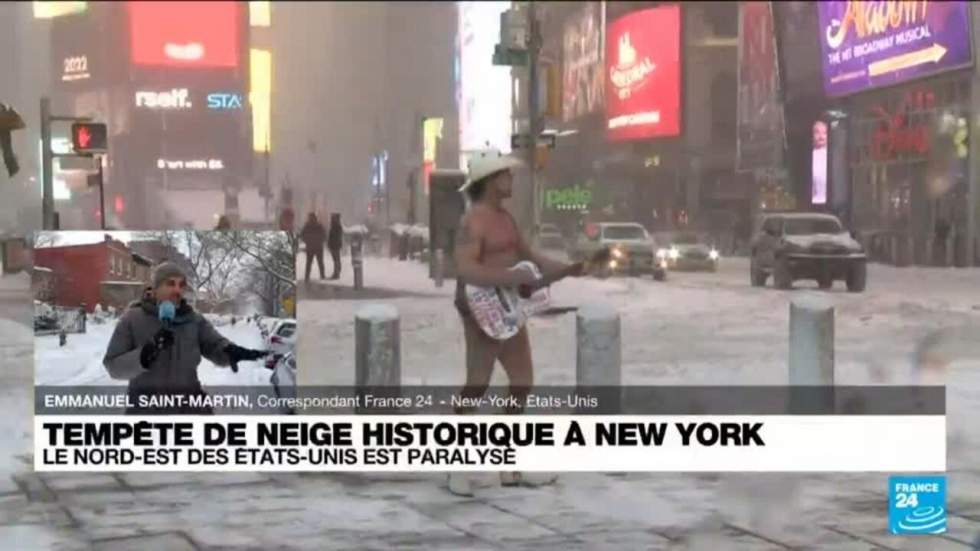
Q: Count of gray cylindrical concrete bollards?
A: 3